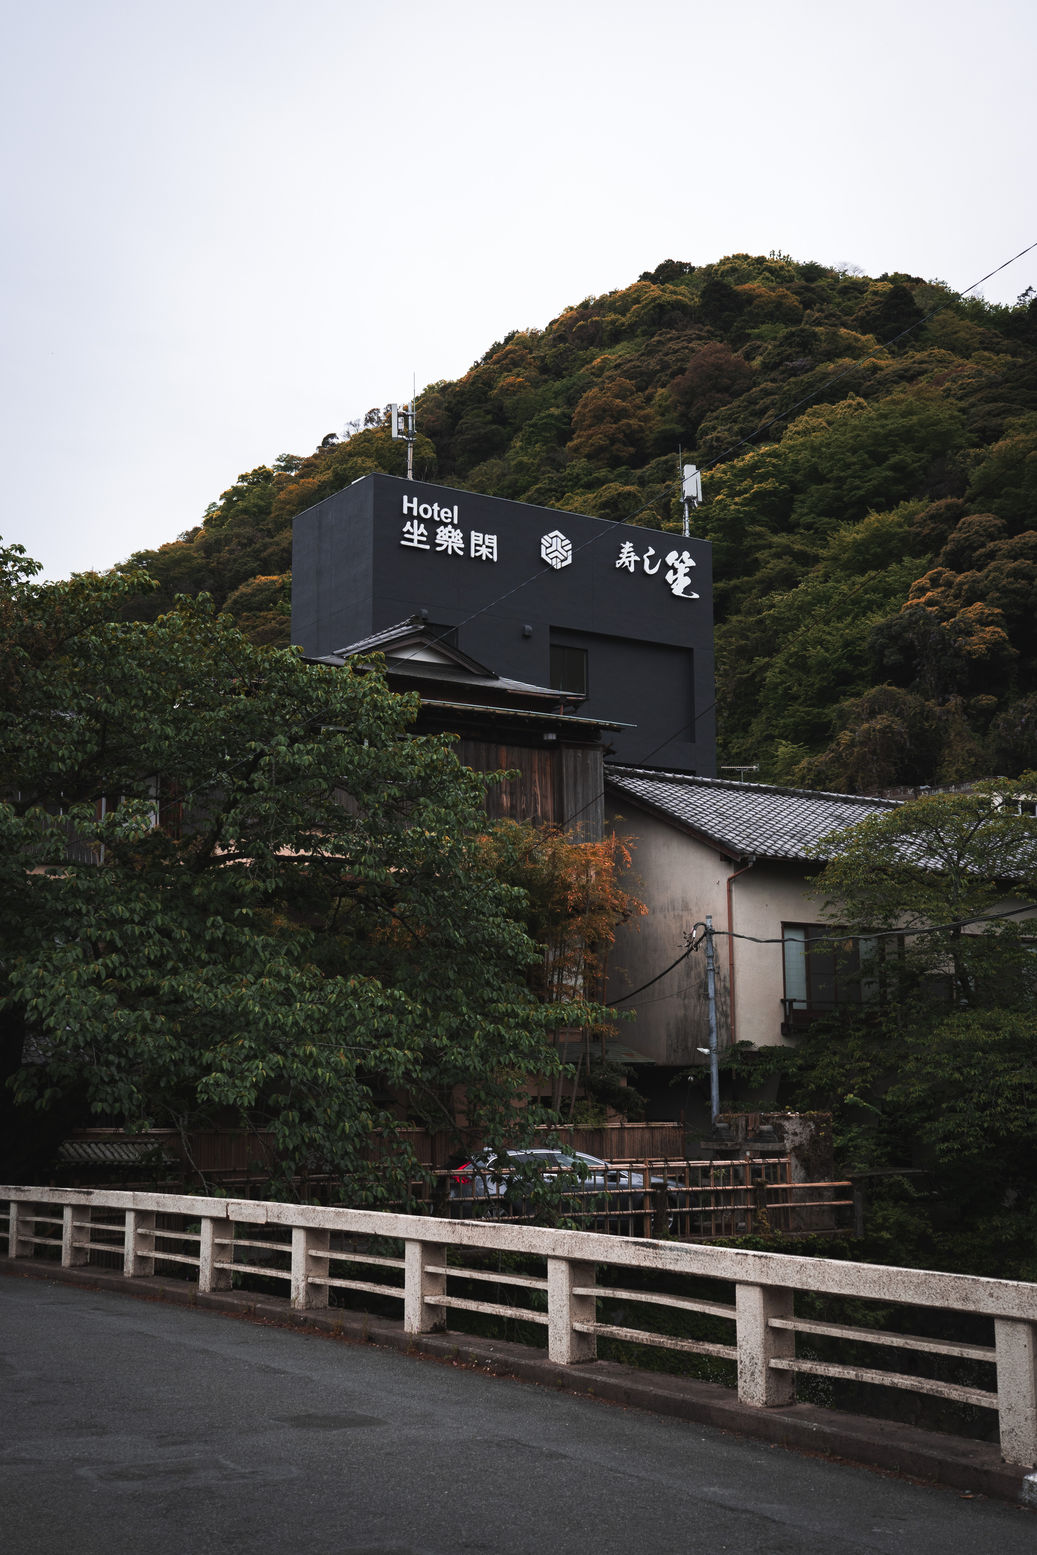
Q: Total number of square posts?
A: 9